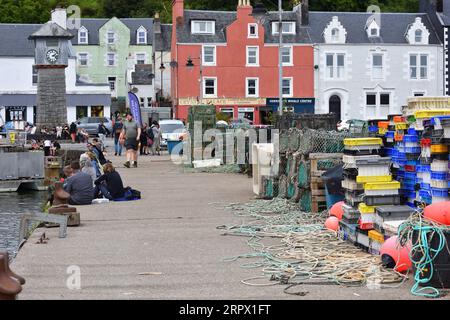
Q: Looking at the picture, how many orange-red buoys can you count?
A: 4